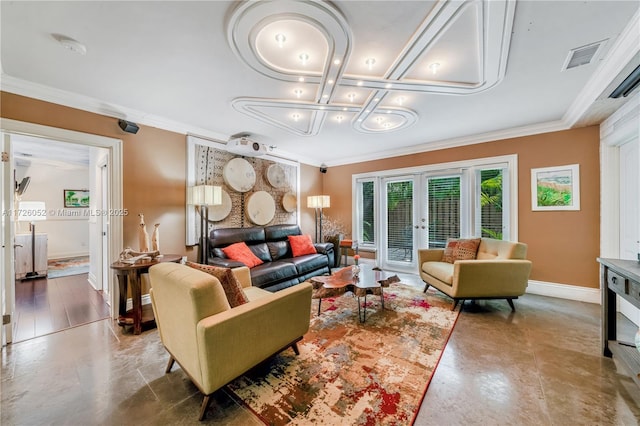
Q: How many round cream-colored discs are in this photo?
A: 5